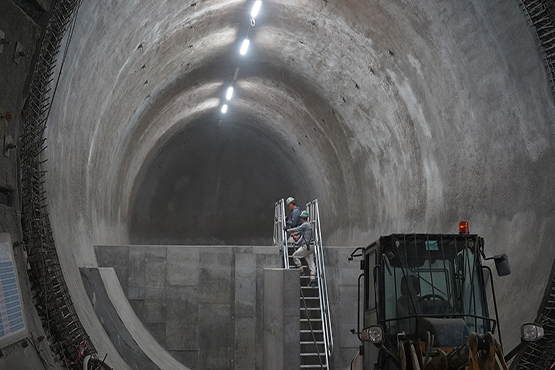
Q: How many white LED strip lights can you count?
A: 4